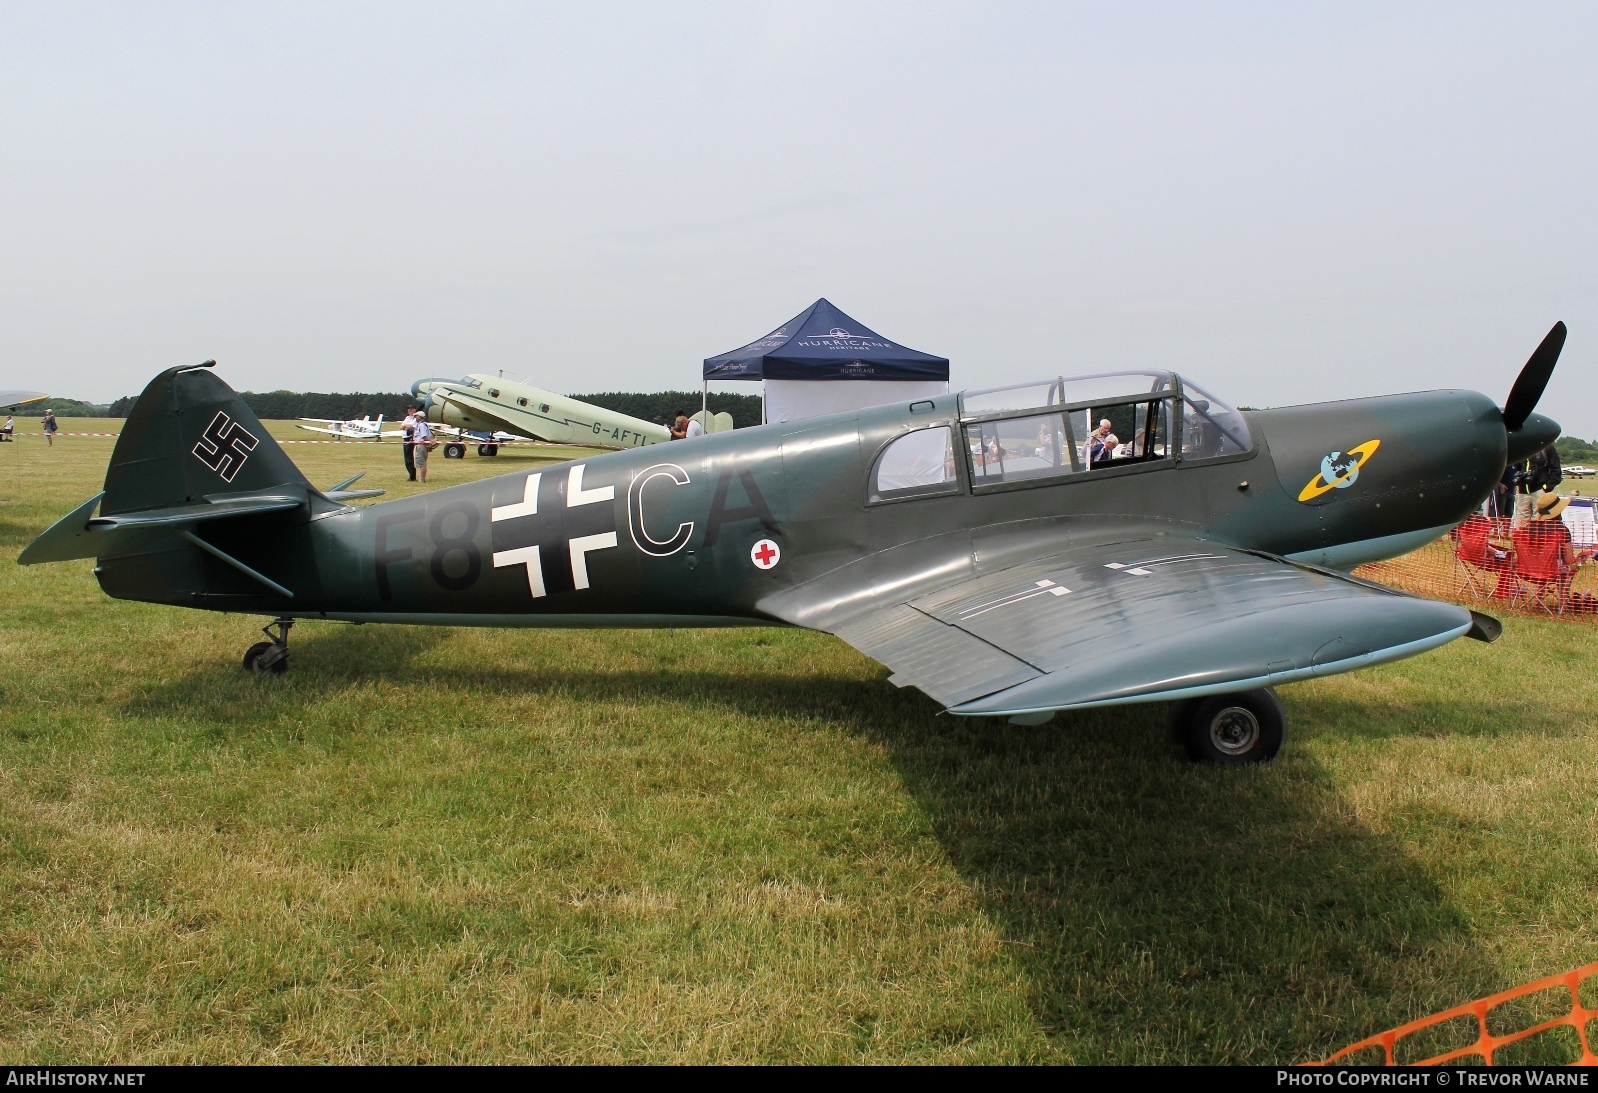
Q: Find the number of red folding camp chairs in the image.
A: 2